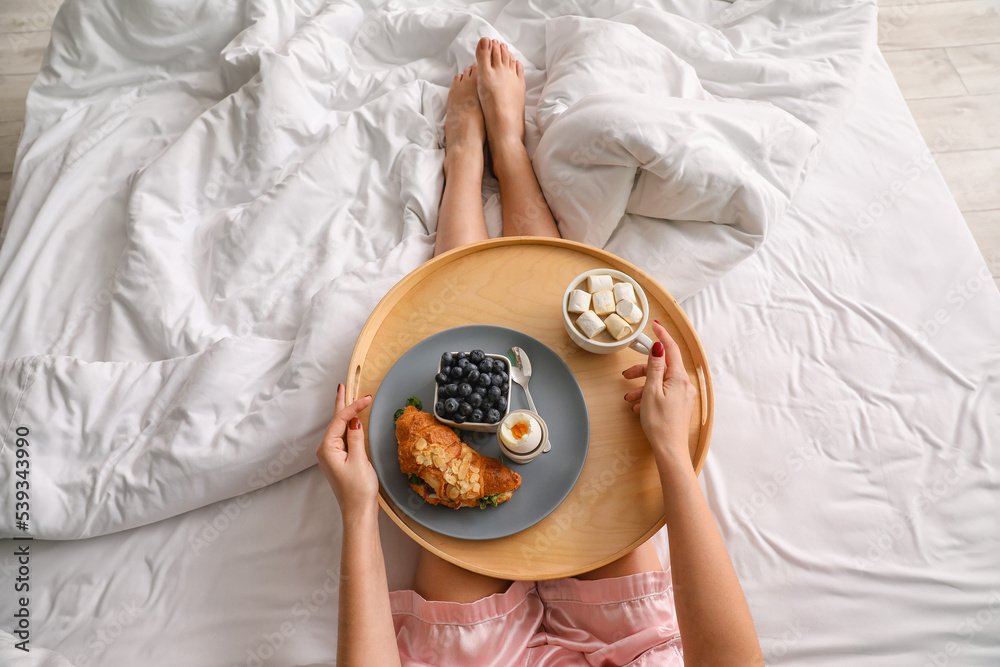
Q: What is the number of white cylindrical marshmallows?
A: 7